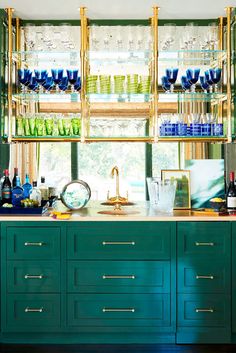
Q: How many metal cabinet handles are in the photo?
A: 9